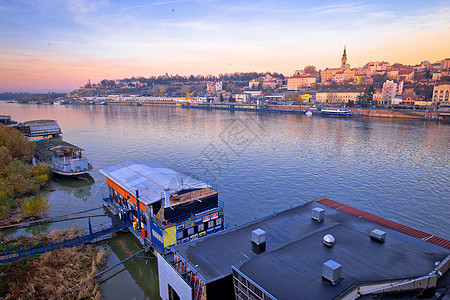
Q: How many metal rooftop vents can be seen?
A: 5